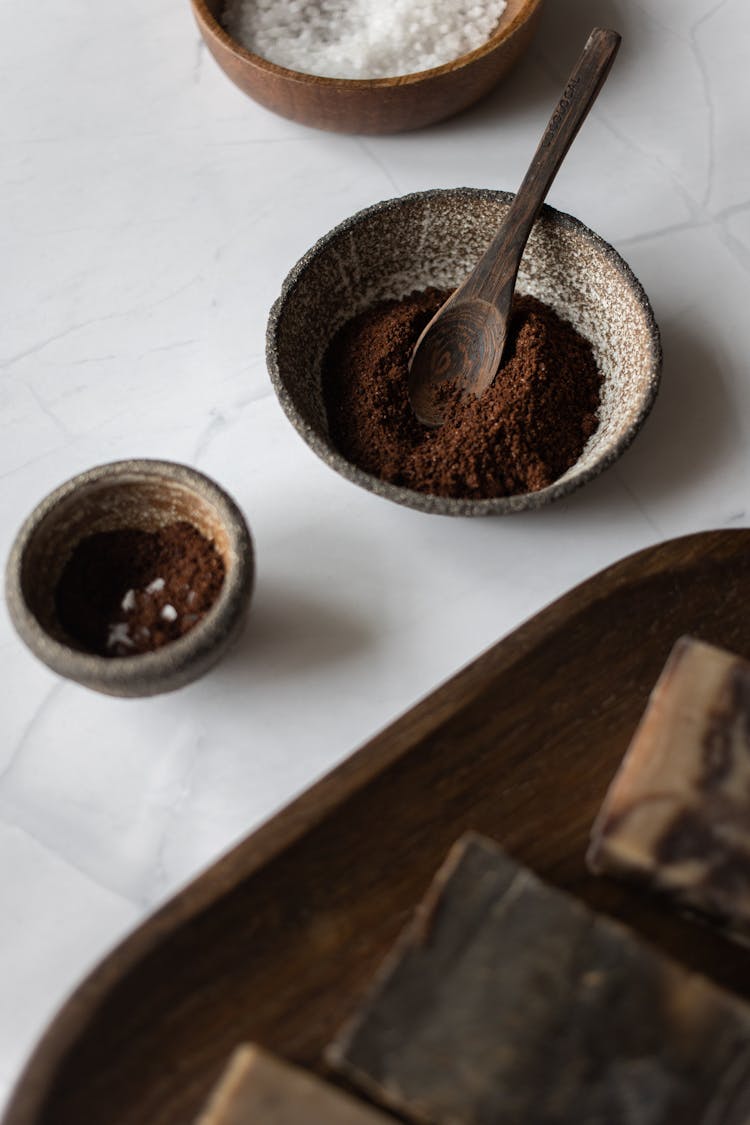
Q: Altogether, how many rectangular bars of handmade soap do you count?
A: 3